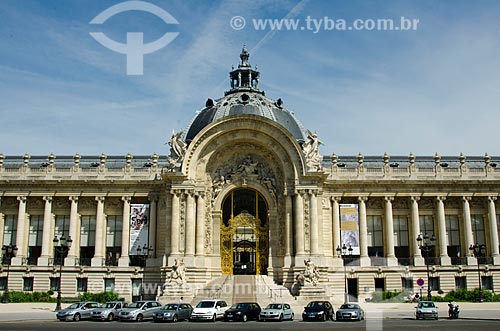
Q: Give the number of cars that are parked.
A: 10